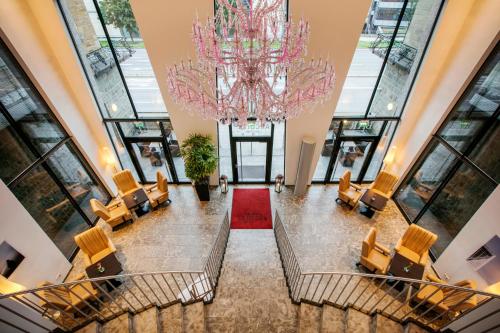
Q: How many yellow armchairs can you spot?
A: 10